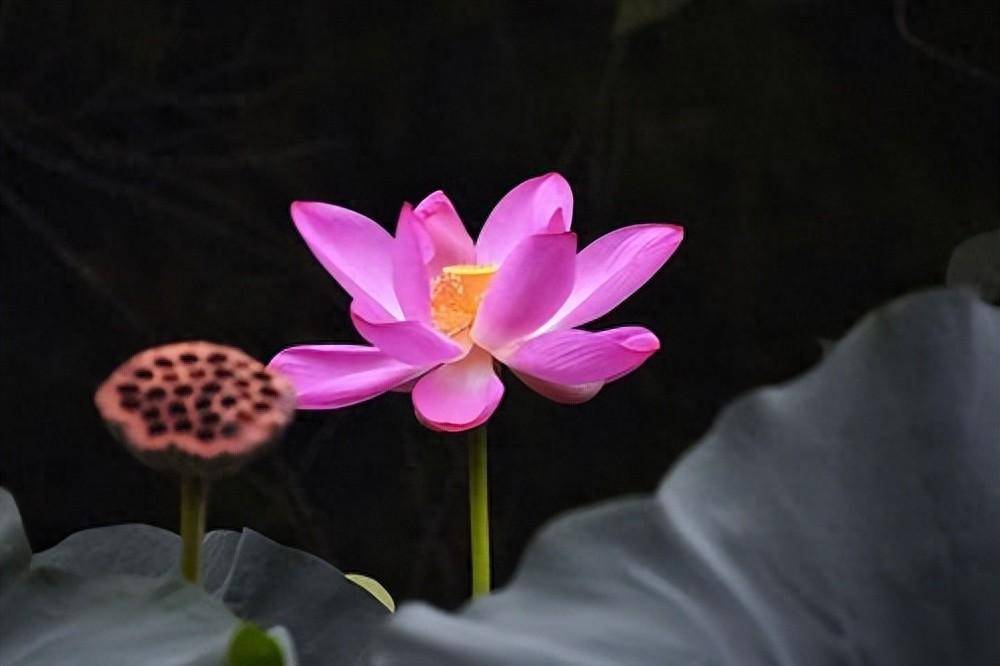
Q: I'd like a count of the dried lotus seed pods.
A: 1